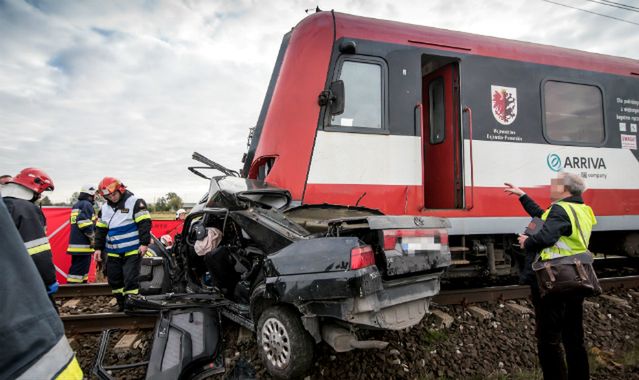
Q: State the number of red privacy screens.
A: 2